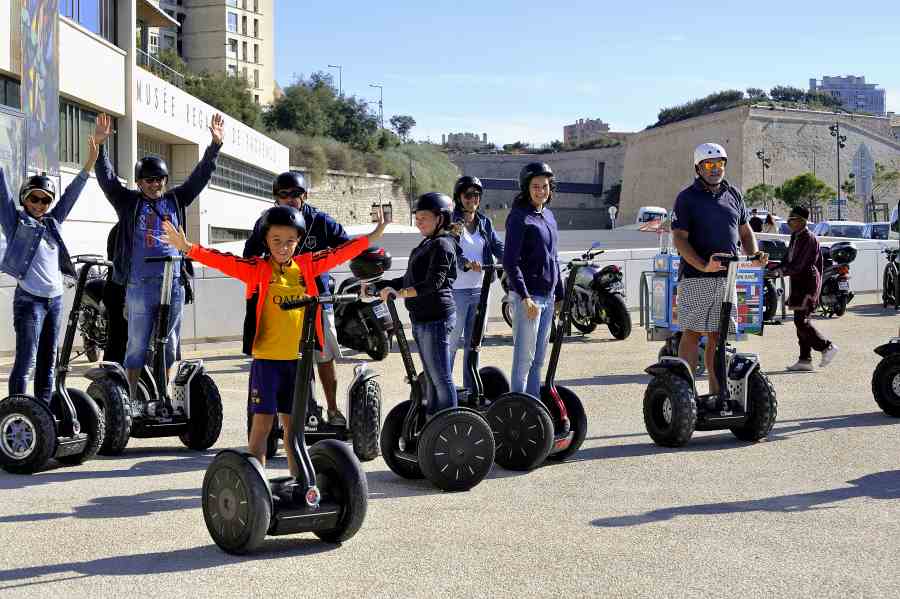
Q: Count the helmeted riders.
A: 8